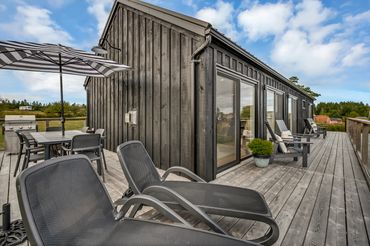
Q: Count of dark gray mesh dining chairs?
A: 6